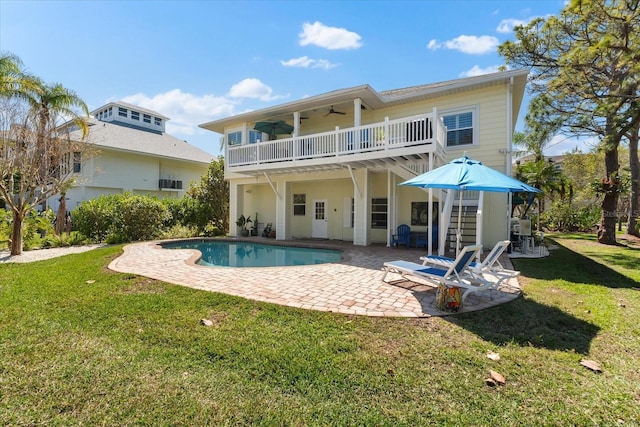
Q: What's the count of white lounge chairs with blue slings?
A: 2